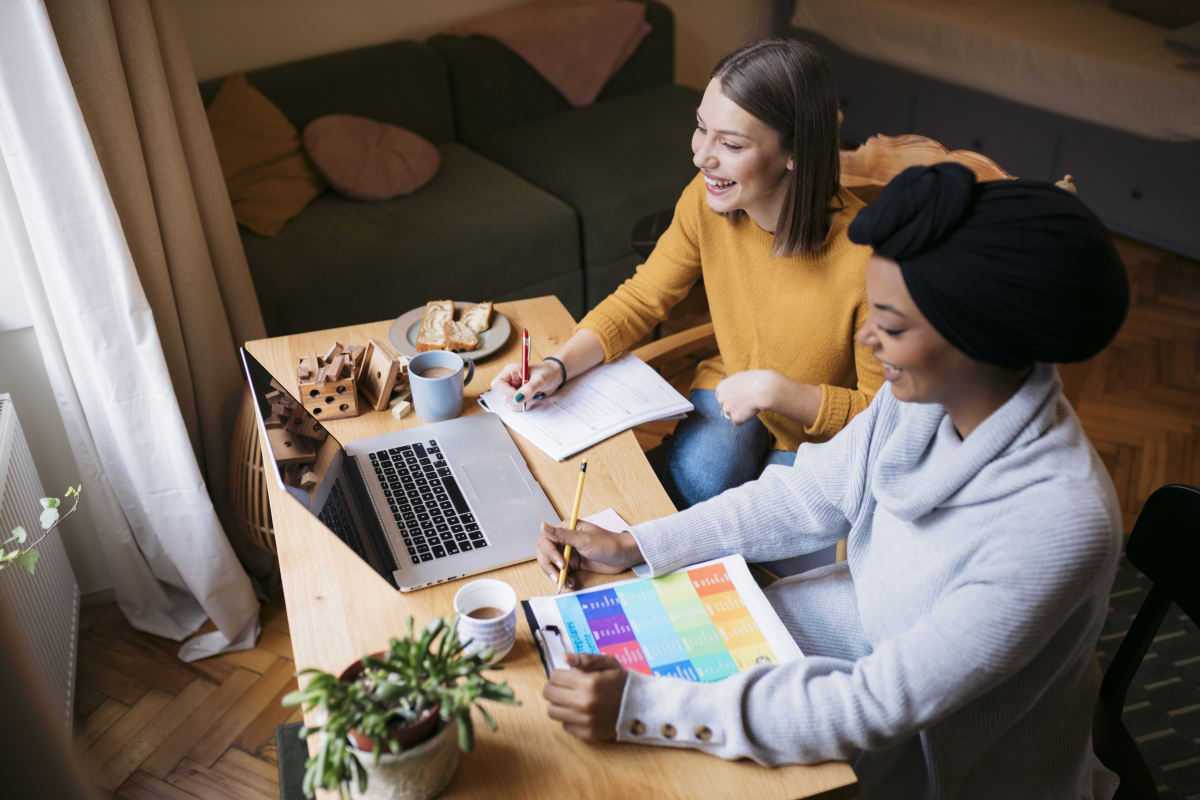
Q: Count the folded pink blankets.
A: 1